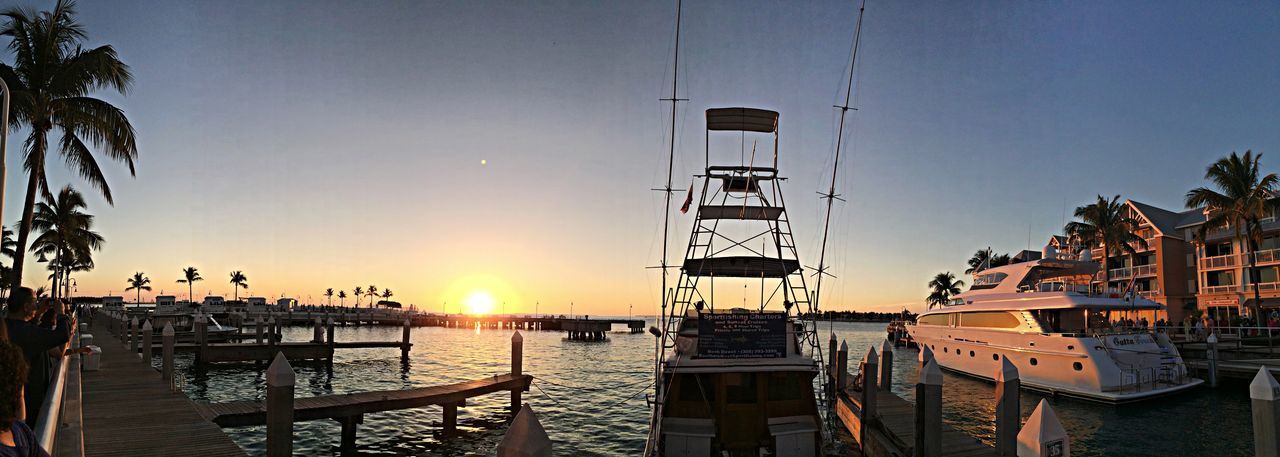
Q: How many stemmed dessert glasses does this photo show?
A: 0